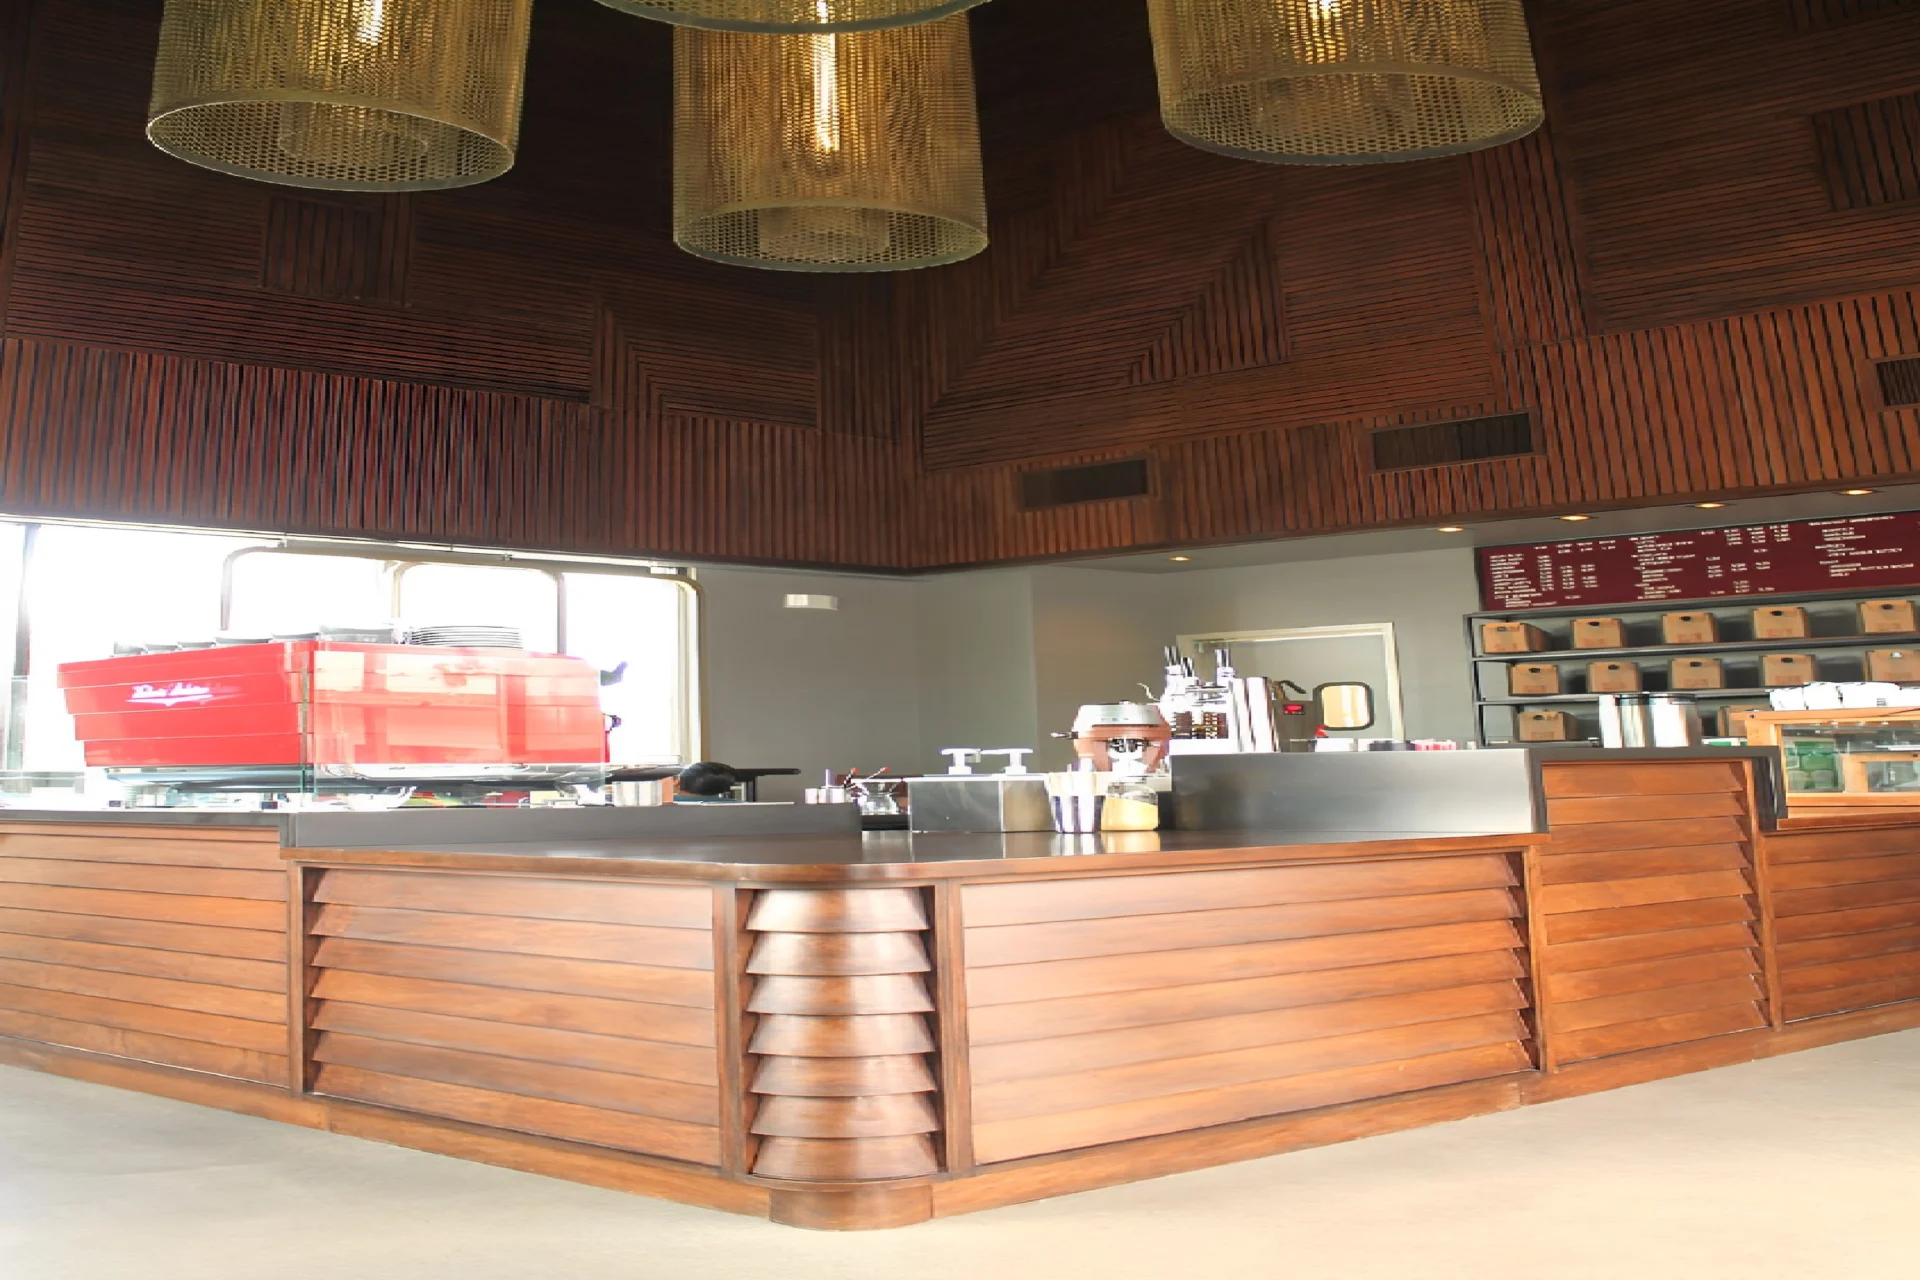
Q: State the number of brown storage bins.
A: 12